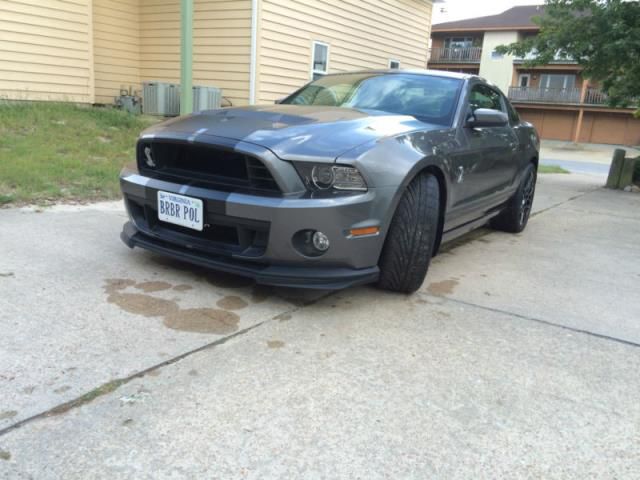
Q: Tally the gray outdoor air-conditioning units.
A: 2